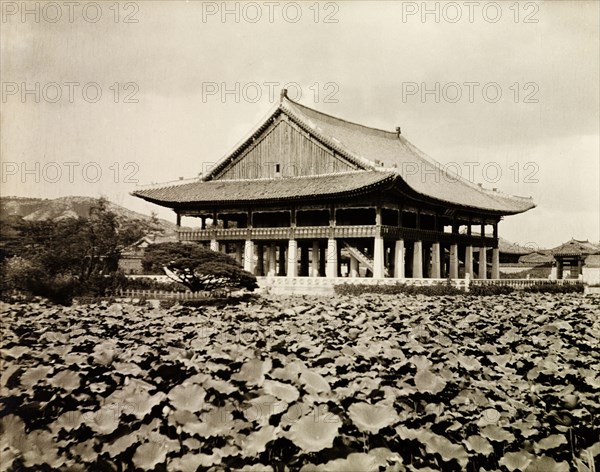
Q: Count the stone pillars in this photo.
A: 12